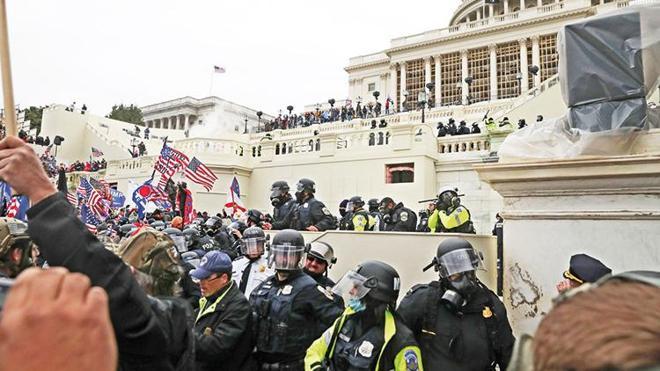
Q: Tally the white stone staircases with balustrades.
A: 2